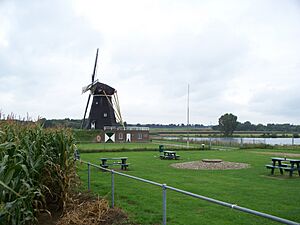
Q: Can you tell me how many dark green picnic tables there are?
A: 3